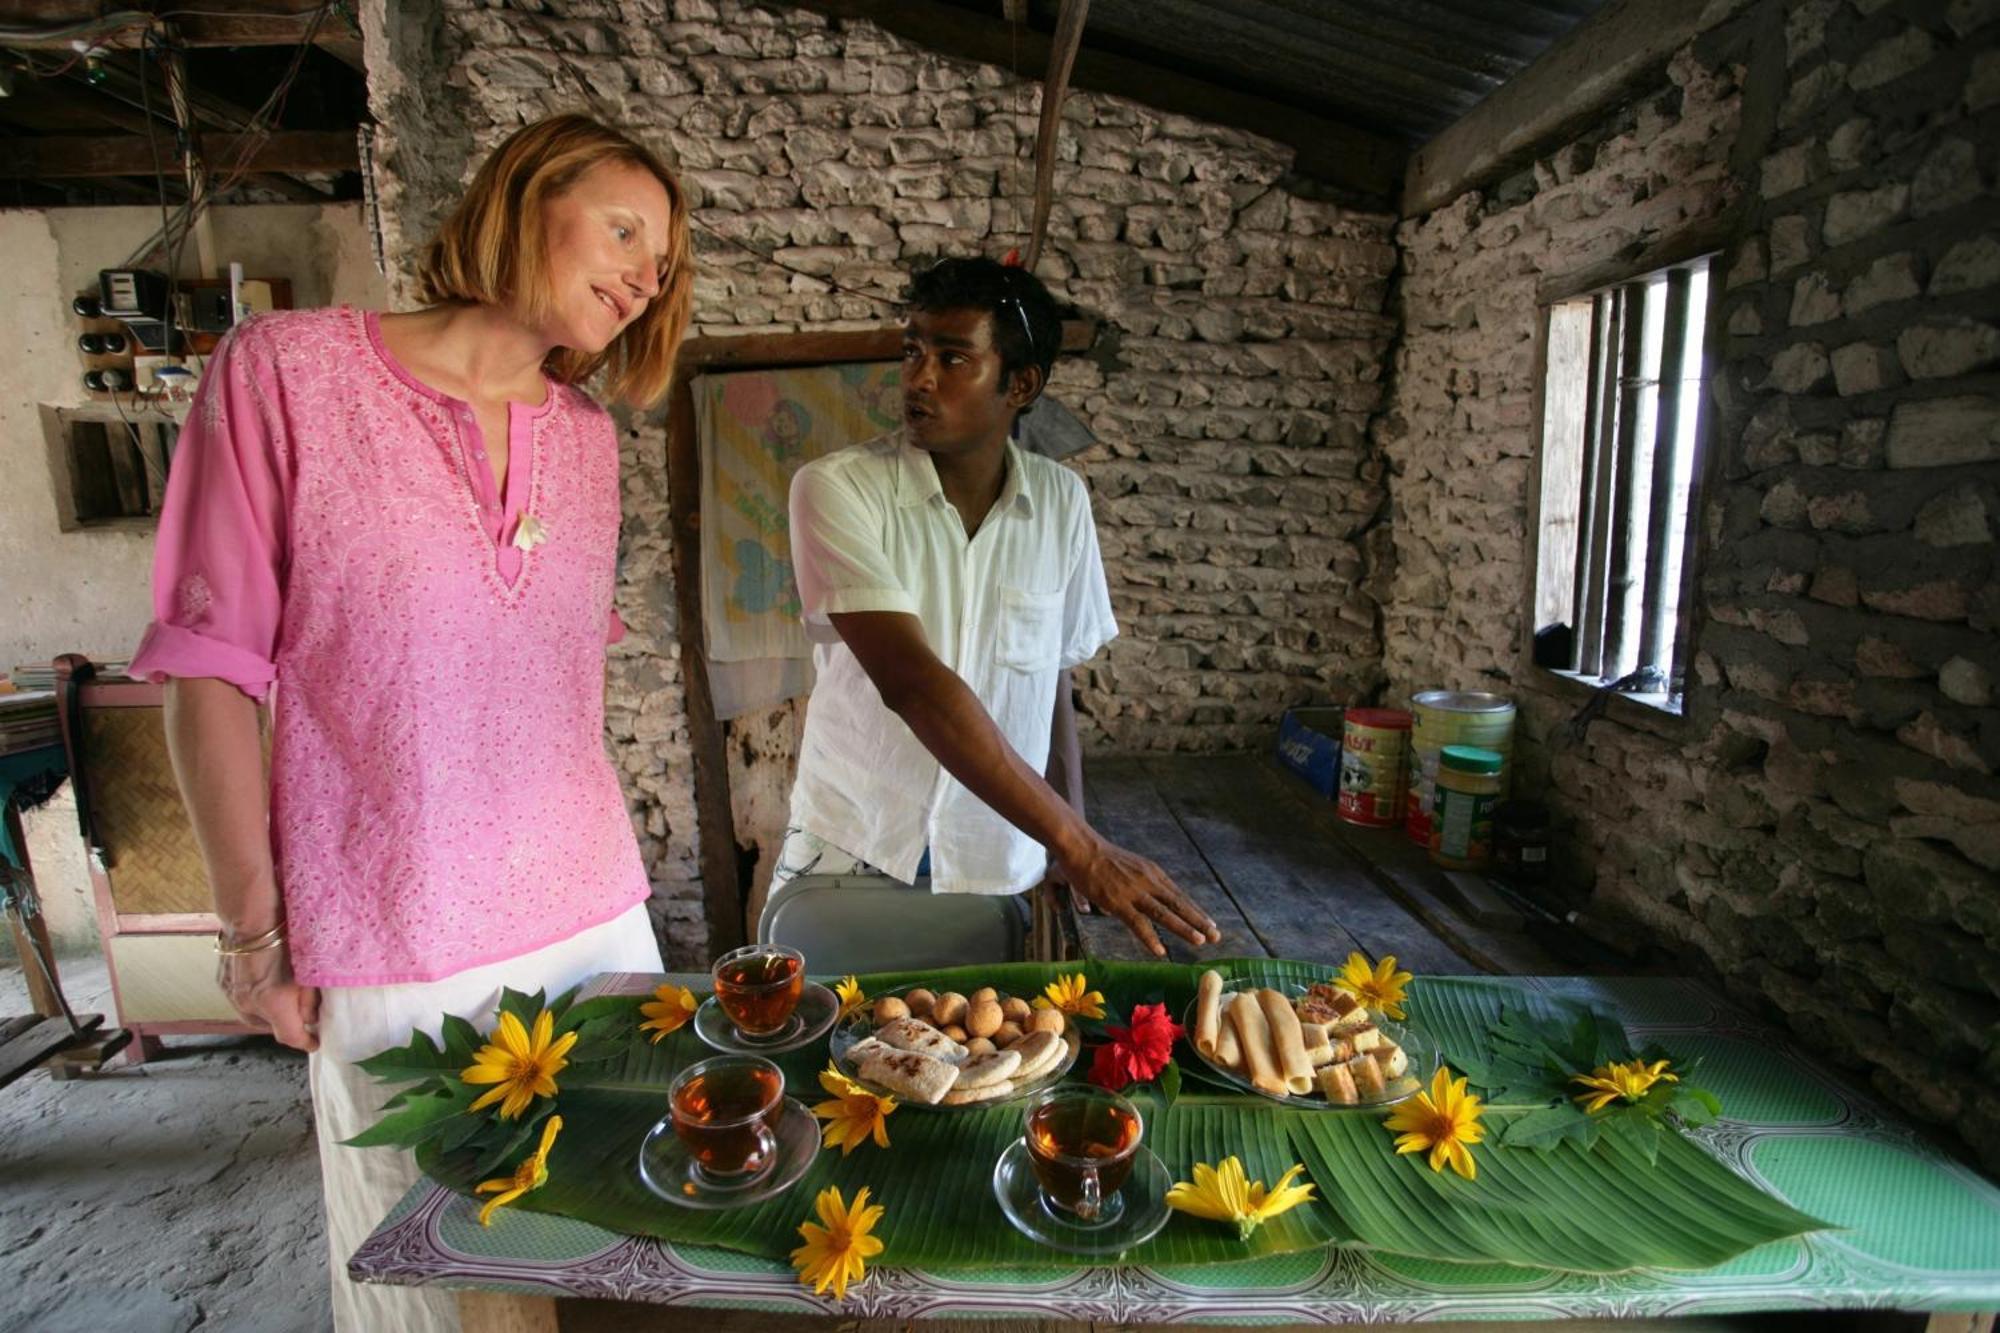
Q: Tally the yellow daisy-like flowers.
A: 11